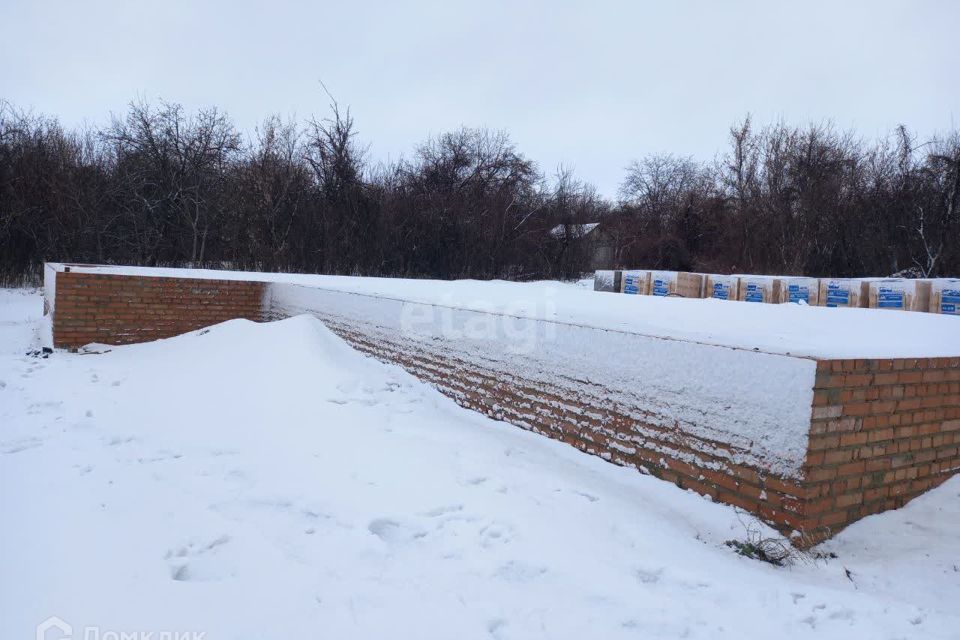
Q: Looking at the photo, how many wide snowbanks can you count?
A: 1